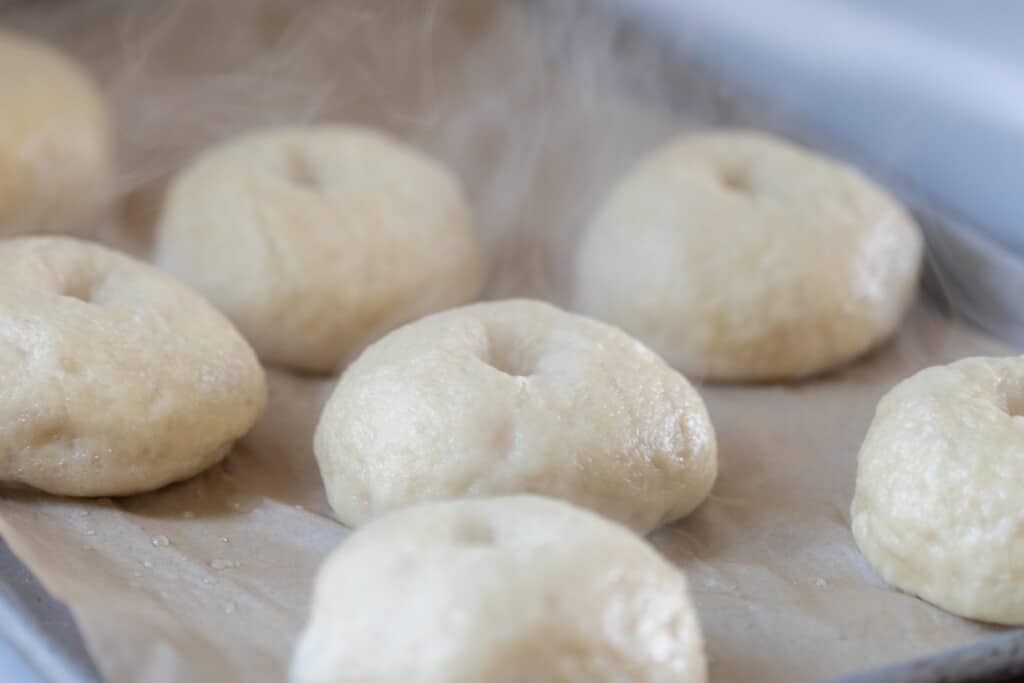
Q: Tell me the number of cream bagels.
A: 7